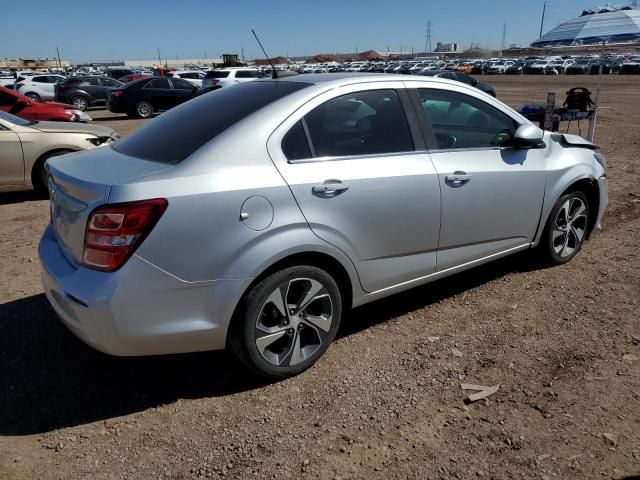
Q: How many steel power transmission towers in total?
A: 2